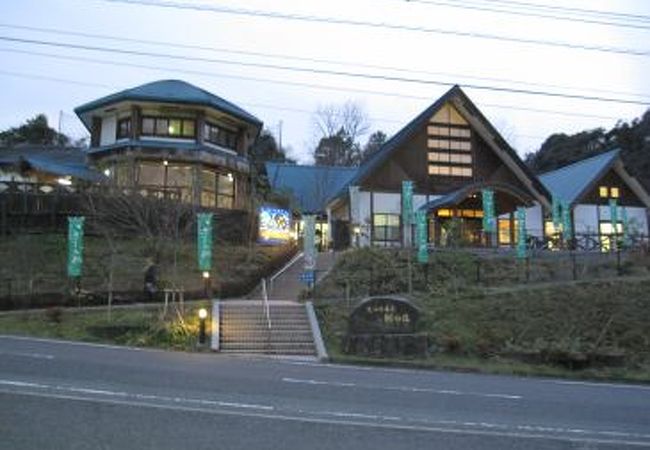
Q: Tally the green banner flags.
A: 11